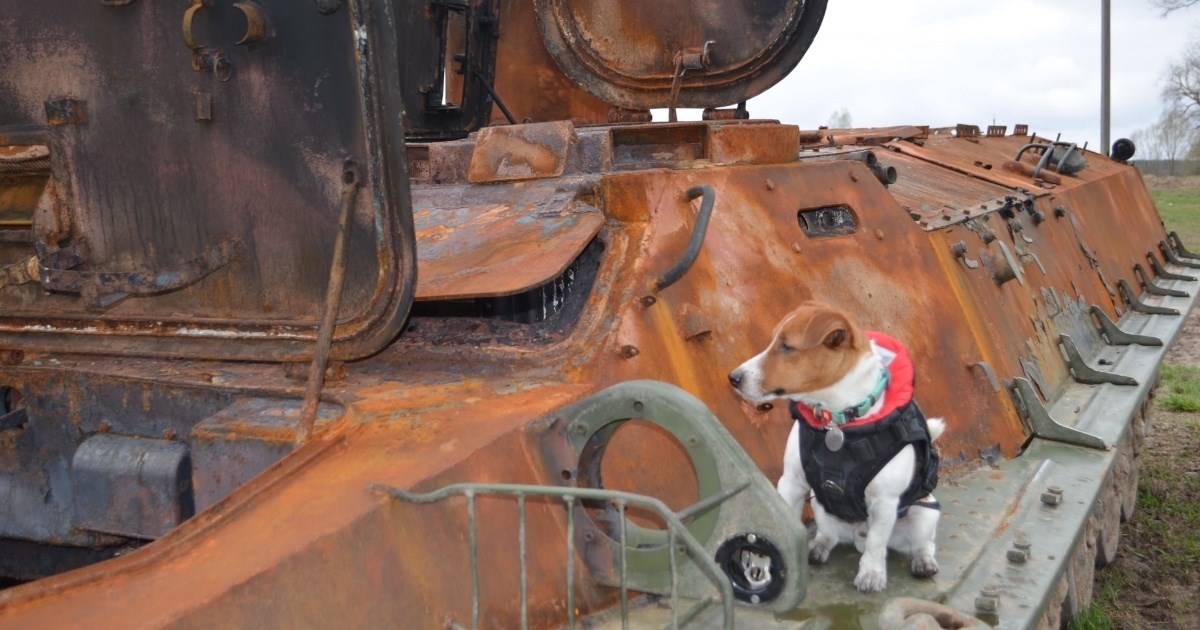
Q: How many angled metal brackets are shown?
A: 8